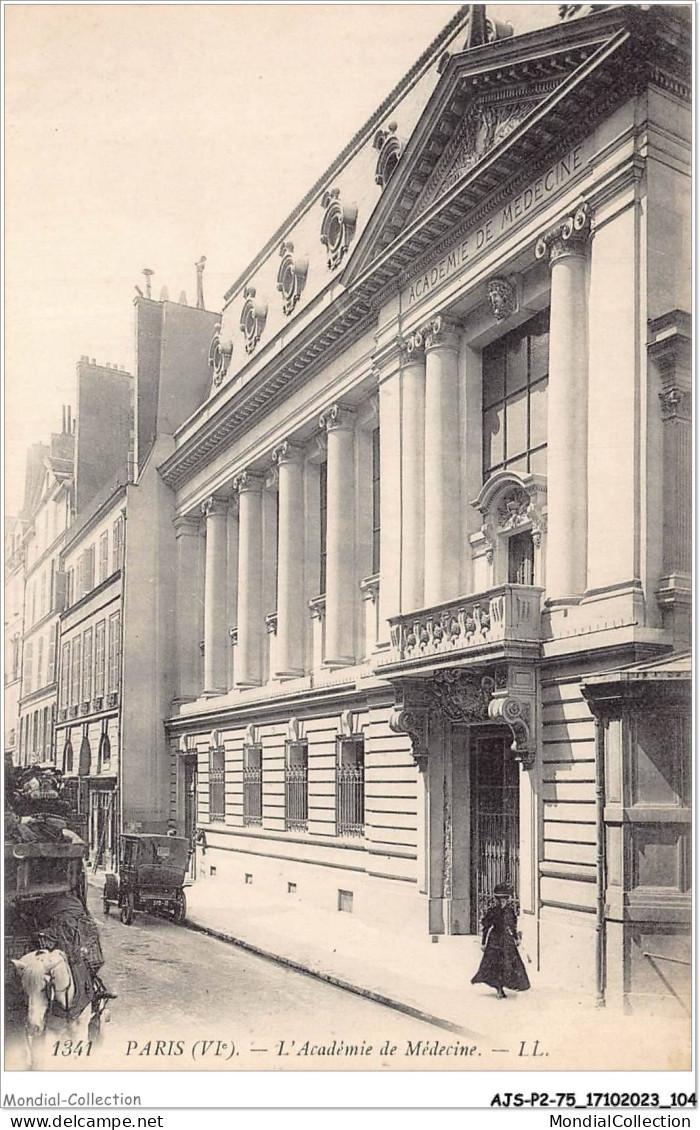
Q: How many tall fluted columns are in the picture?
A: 7